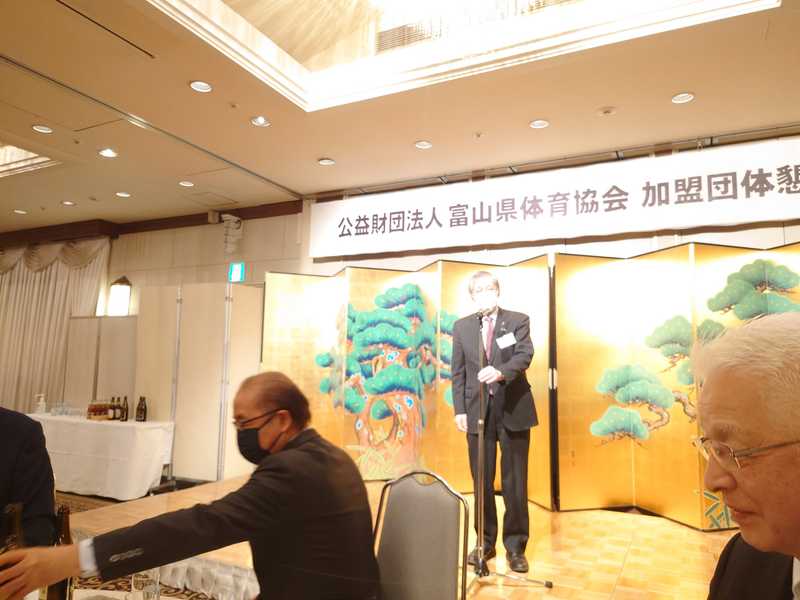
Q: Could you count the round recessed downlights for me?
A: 12